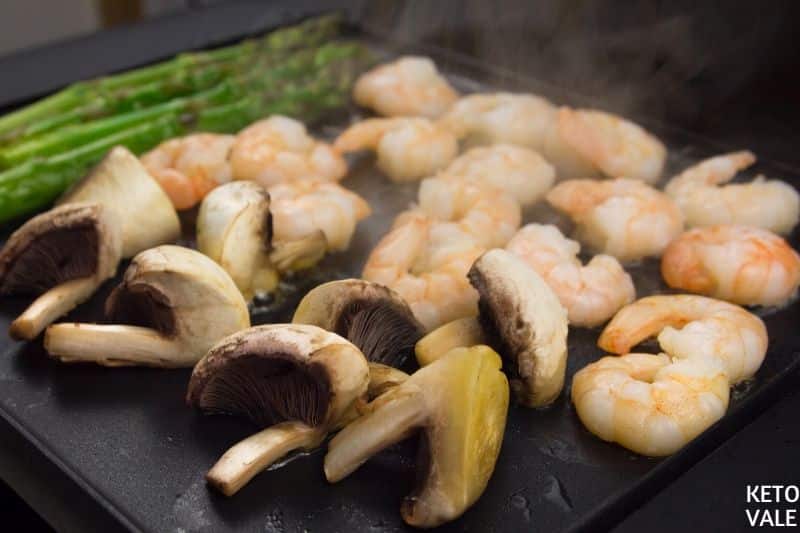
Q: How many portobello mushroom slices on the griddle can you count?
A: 8